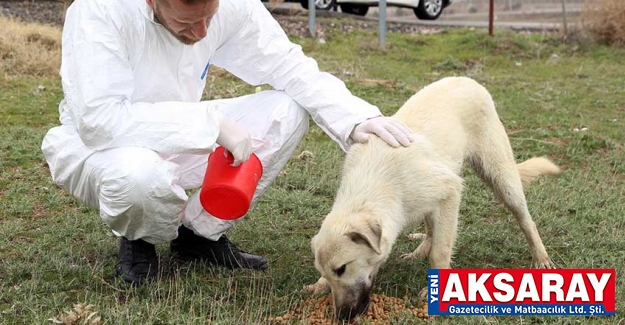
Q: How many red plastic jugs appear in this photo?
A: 1